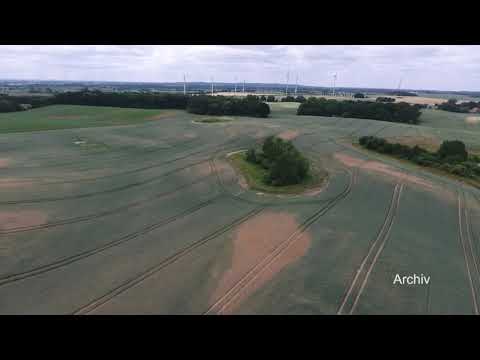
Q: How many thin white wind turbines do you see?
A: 8